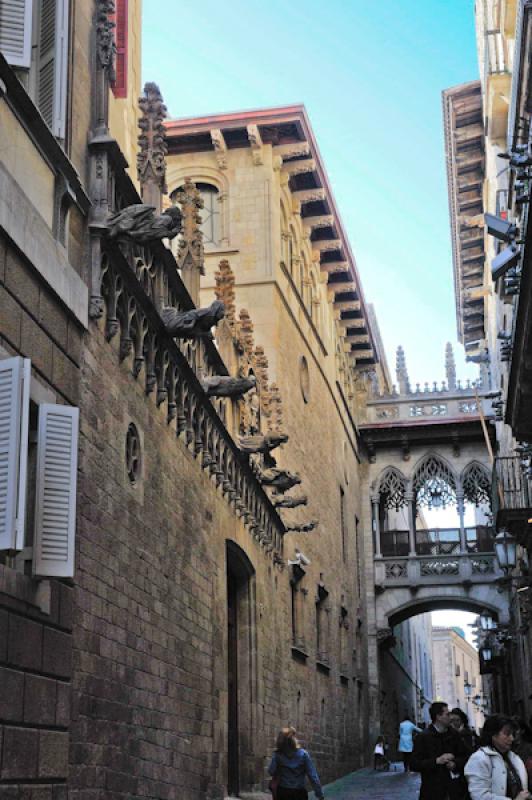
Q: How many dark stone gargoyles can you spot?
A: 7